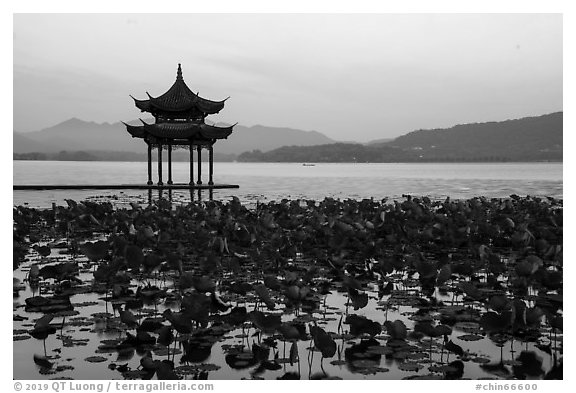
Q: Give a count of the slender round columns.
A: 6